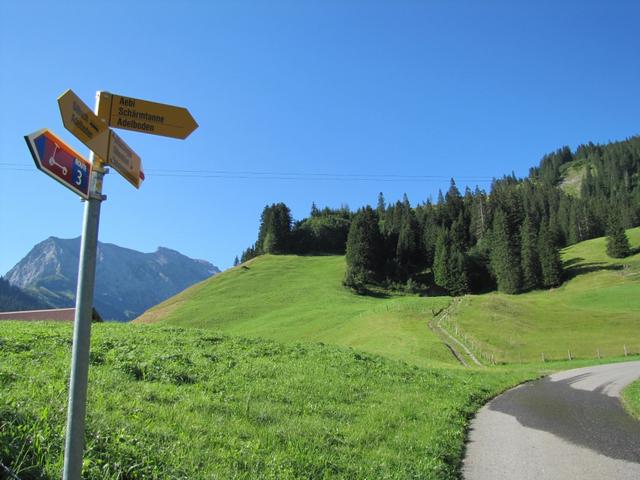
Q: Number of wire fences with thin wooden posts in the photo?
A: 1